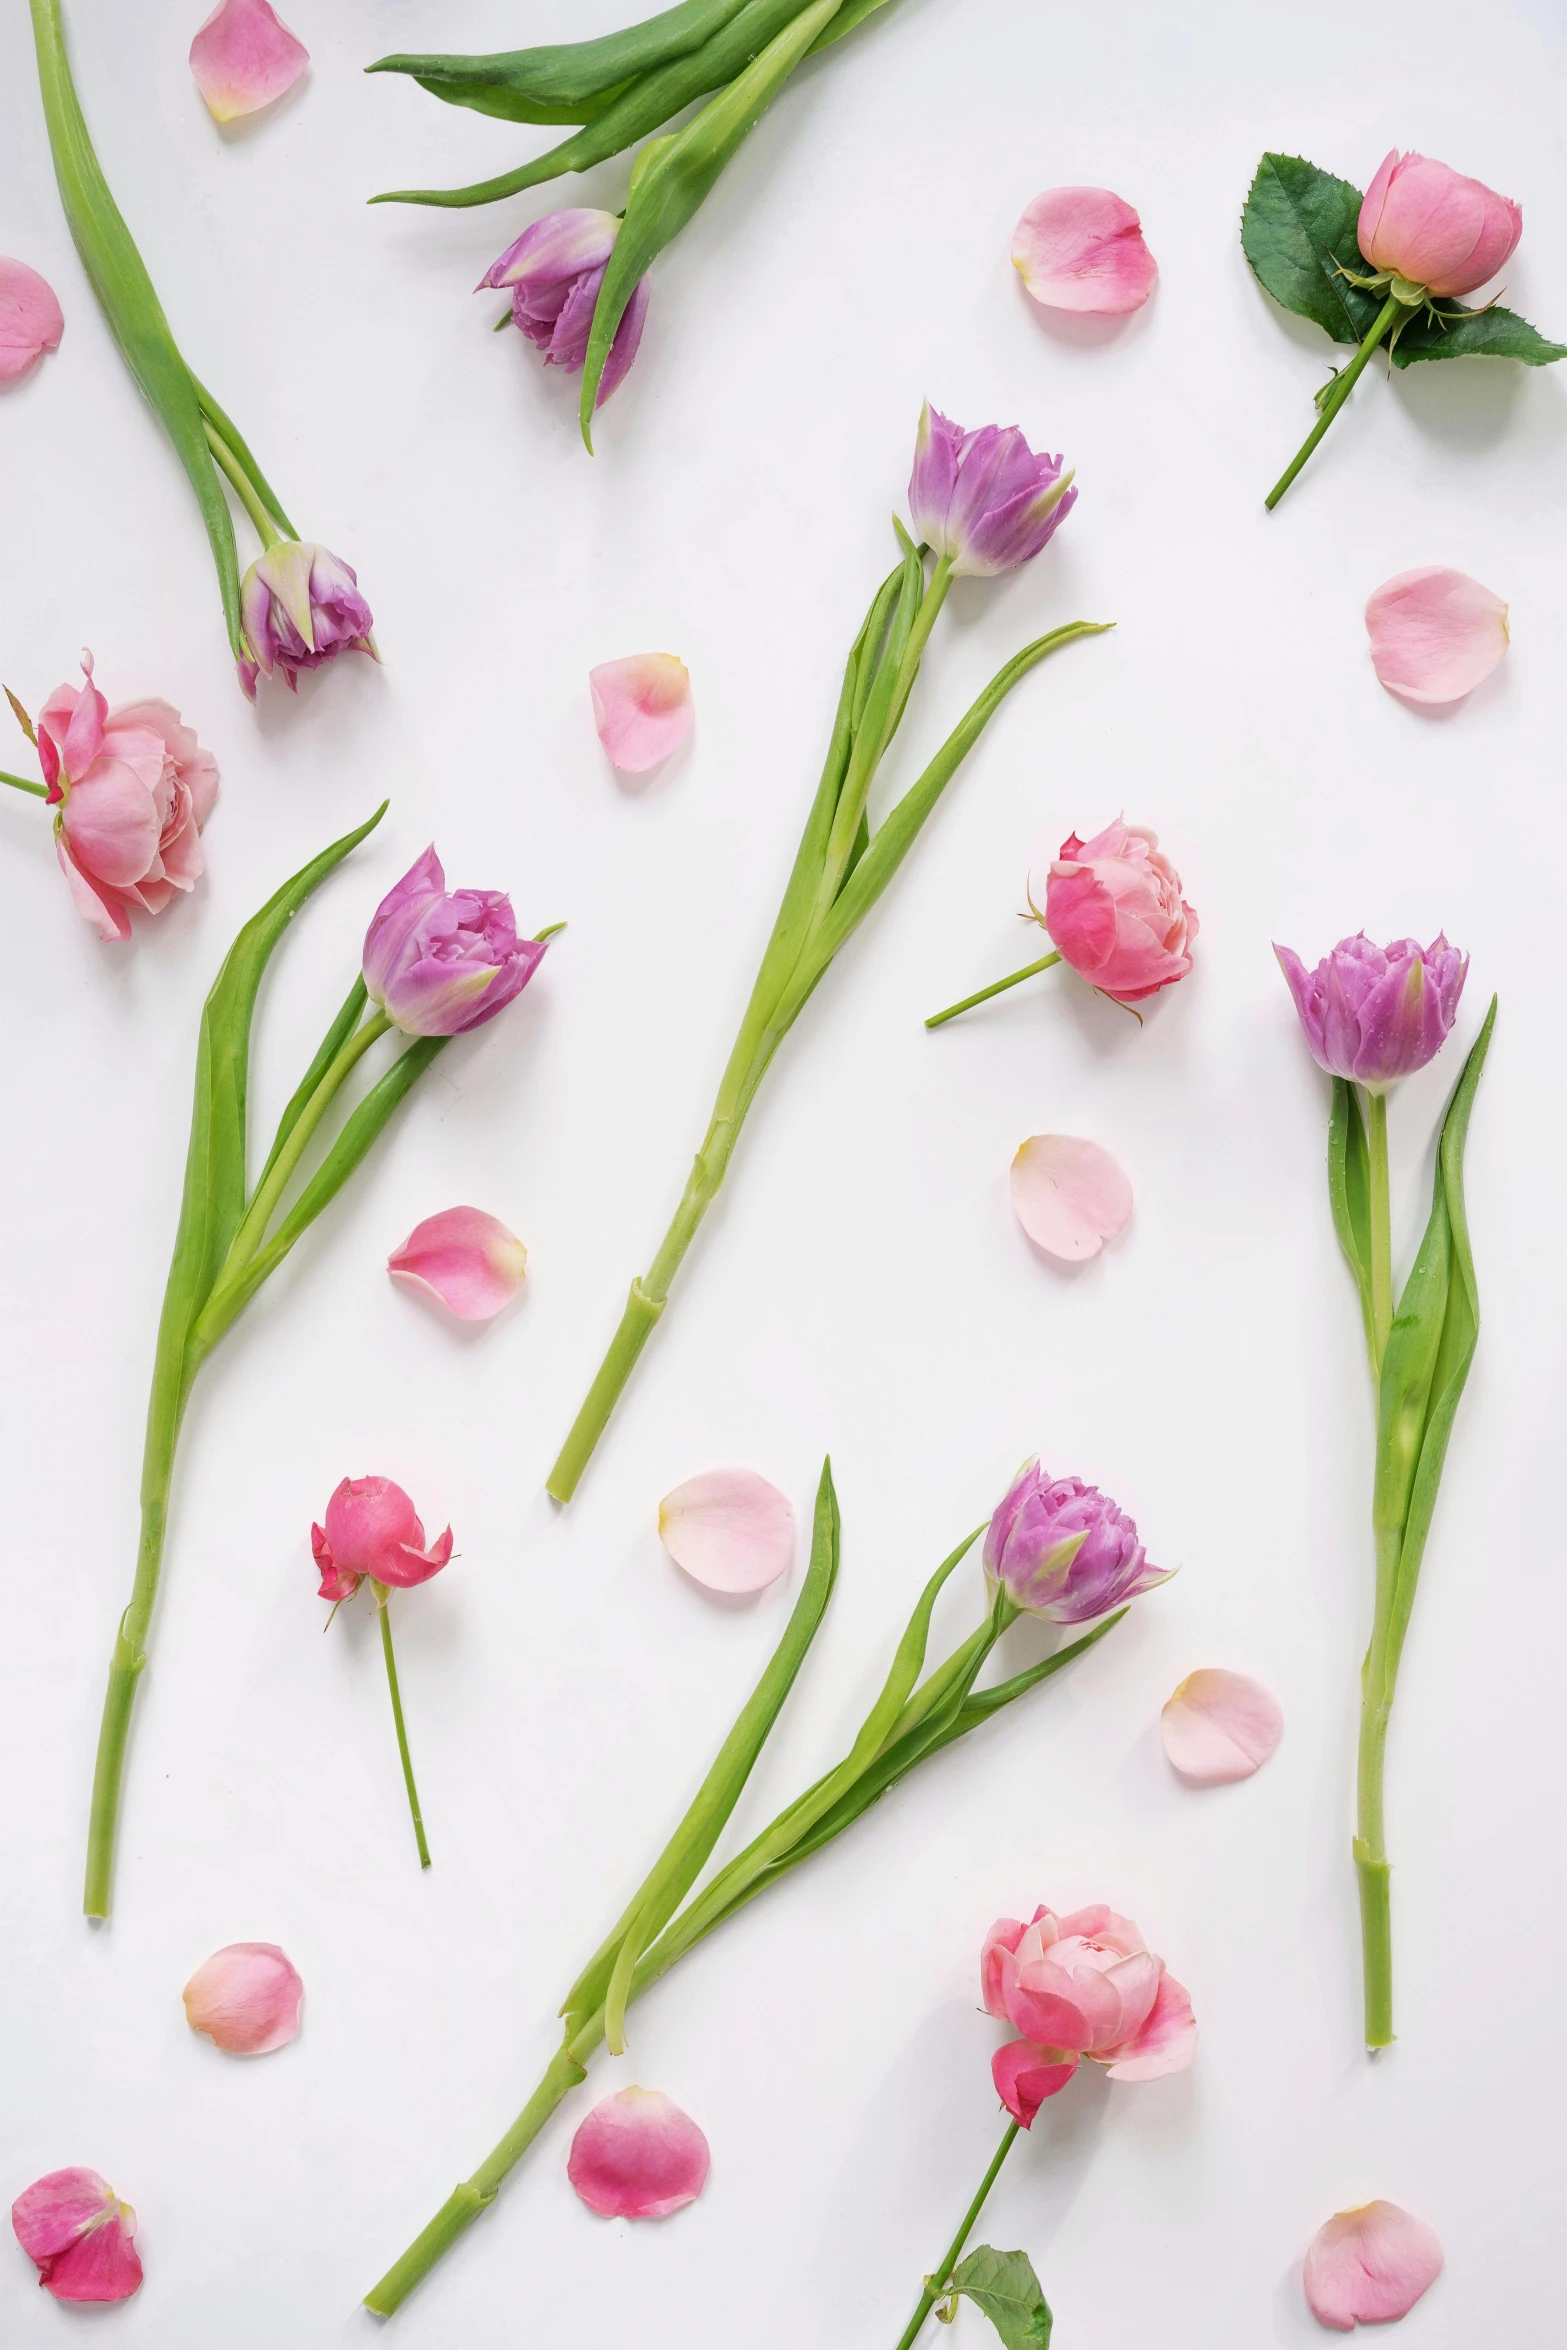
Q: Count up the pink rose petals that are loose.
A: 13